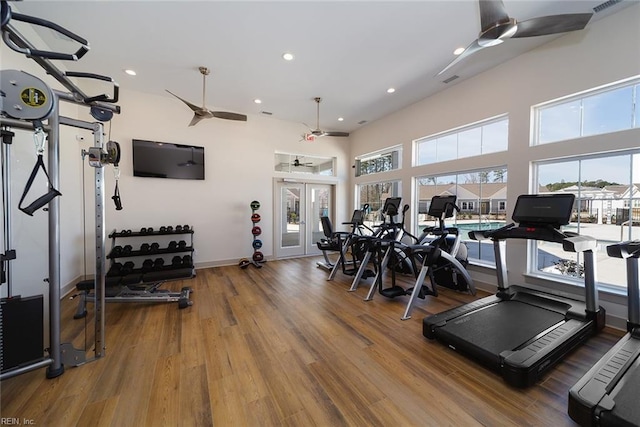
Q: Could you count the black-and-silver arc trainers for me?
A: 2